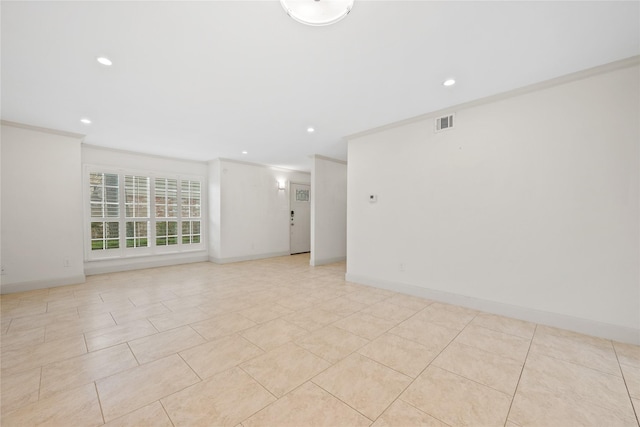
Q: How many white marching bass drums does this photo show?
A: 0